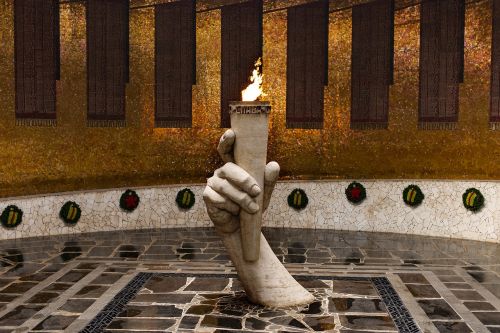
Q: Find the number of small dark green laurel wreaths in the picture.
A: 8